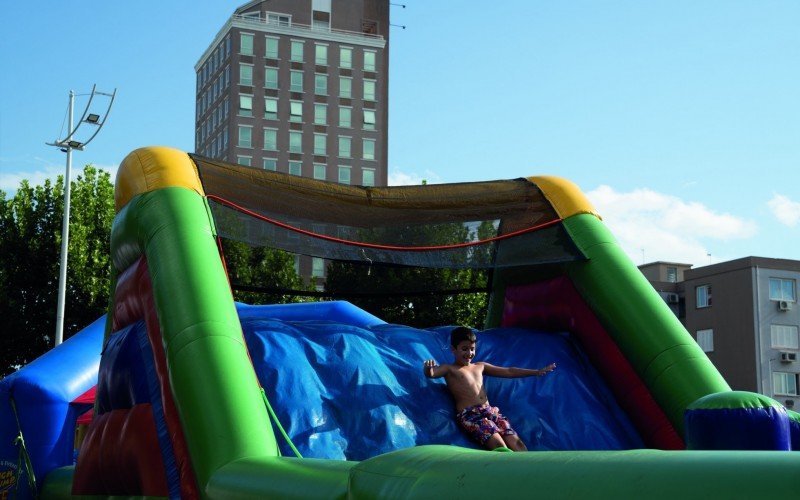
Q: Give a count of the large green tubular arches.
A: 2